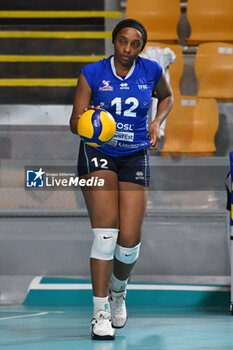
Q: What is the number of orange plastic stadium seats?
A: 5